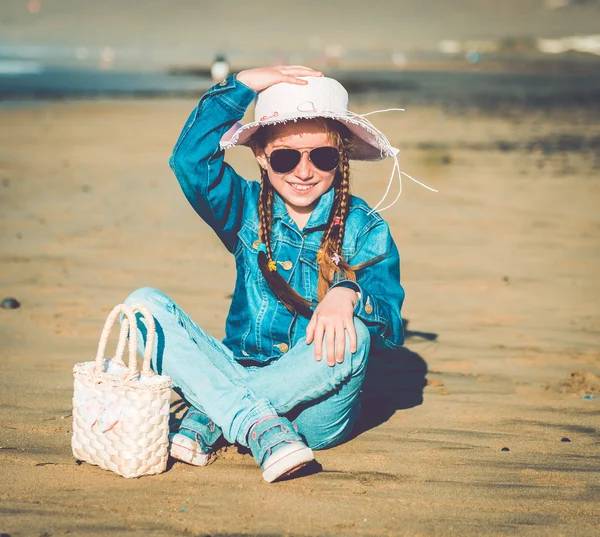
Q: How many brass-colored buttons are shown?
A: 5